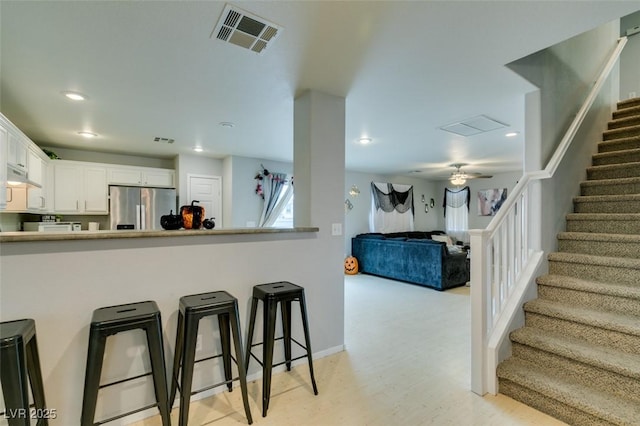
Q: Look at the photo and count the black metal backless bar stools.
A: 4